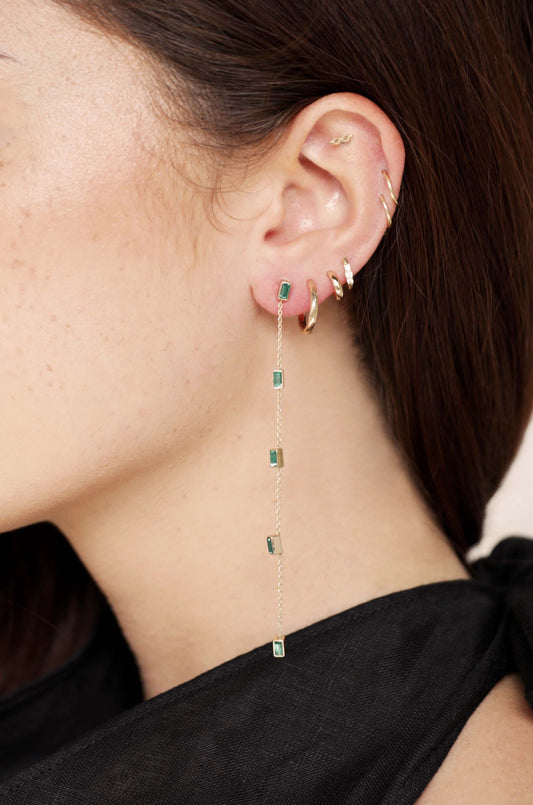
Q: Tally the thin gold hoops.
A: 2